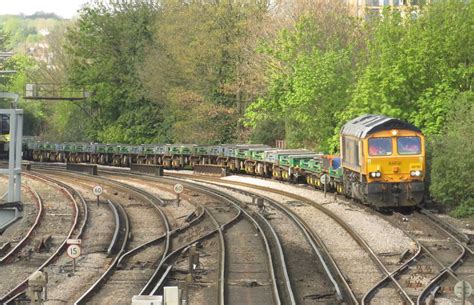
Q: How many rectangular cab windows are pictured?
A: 2